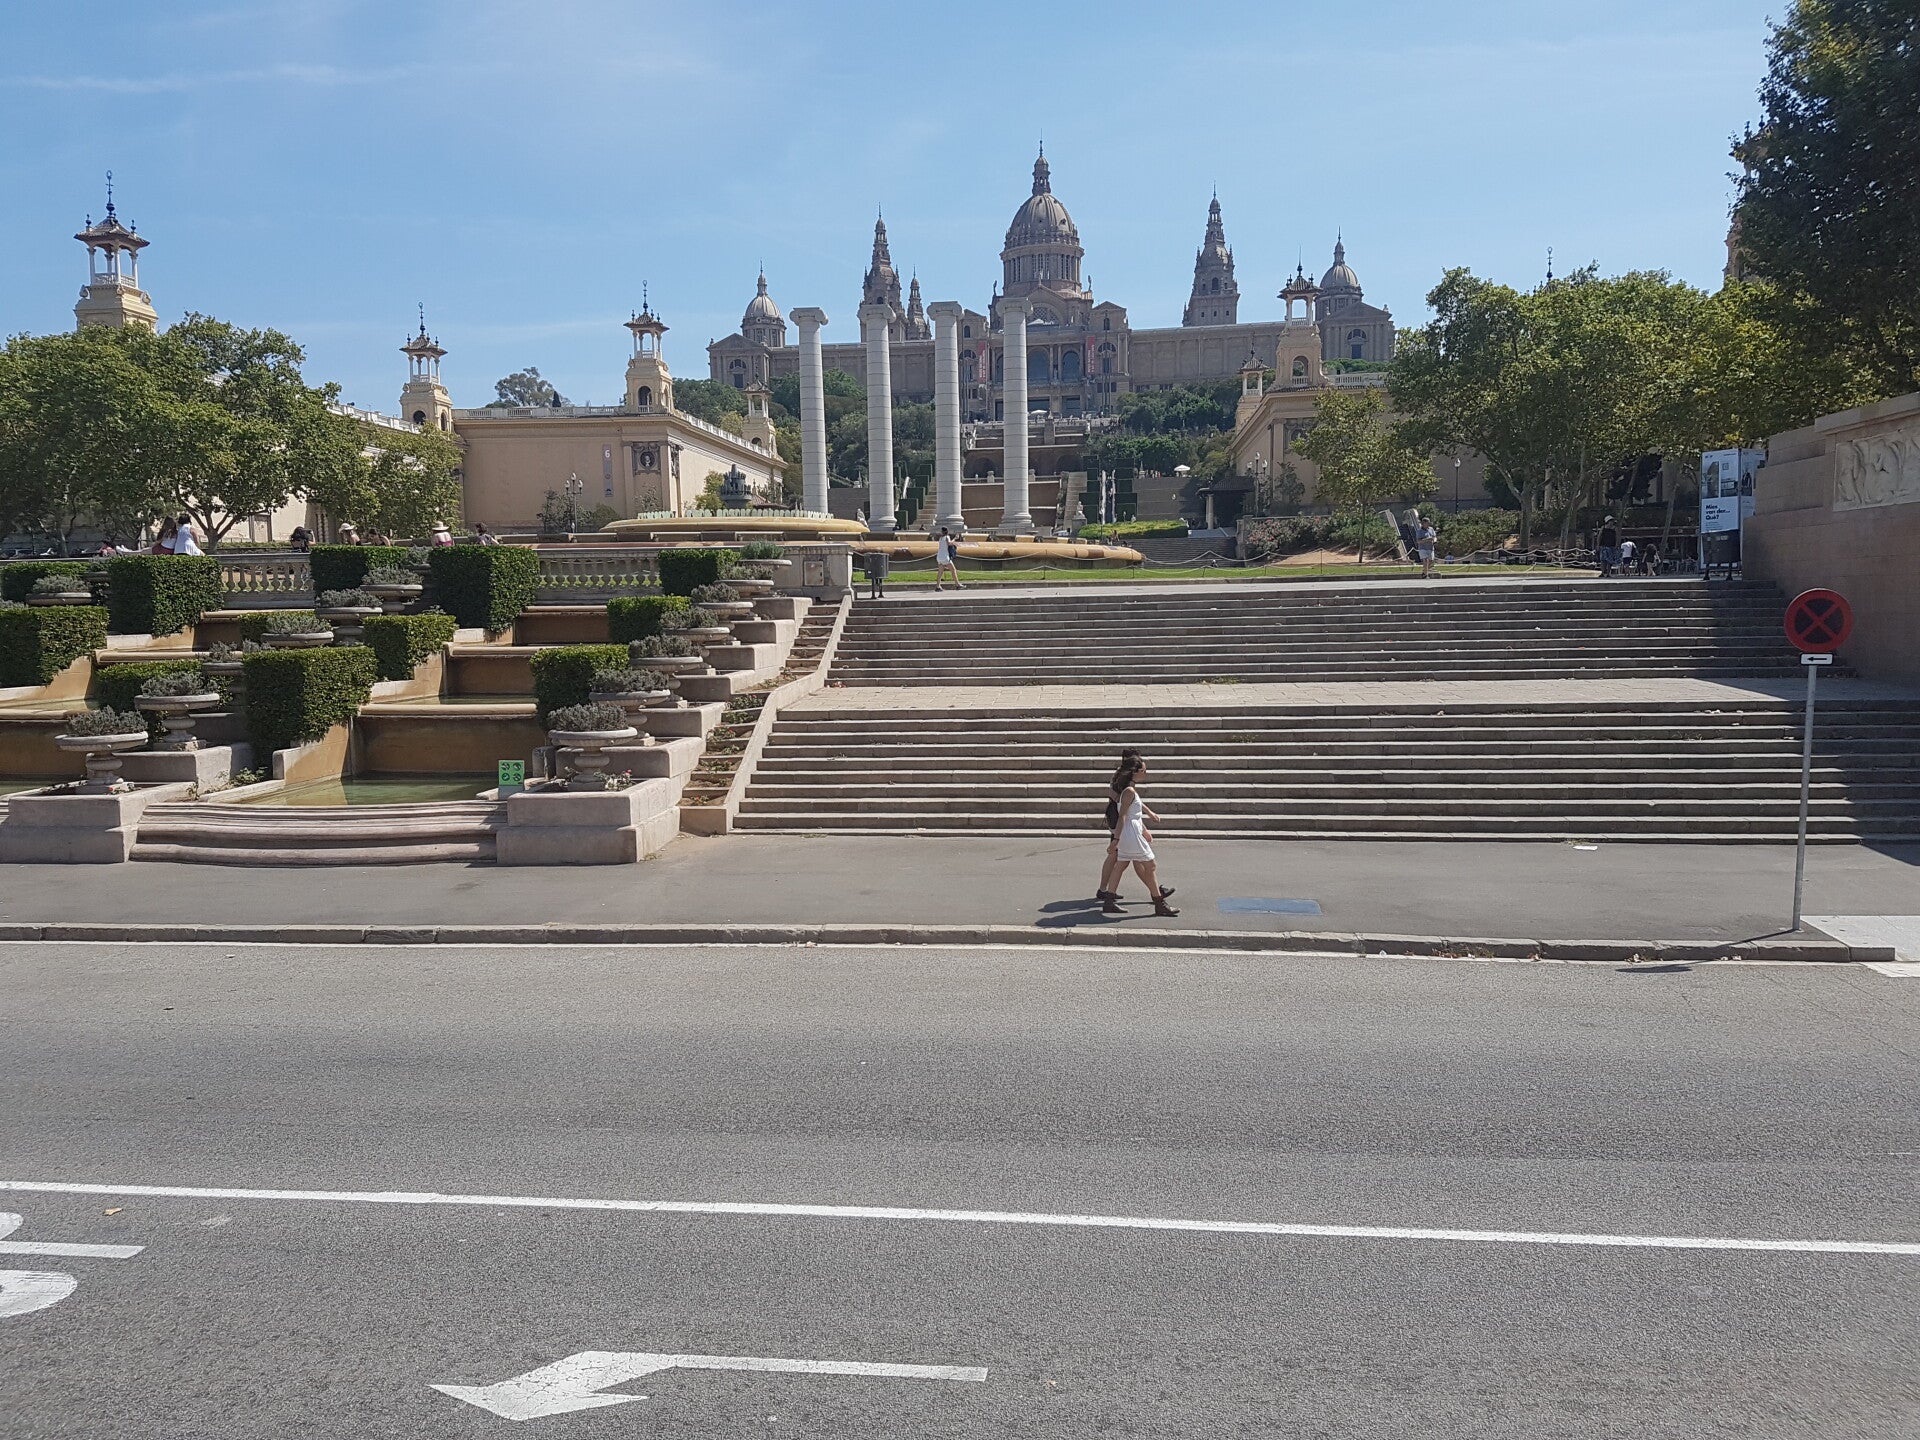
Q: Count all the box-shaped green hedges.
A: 12